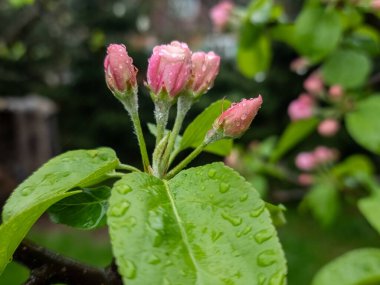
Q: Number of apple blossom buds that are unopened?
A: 4